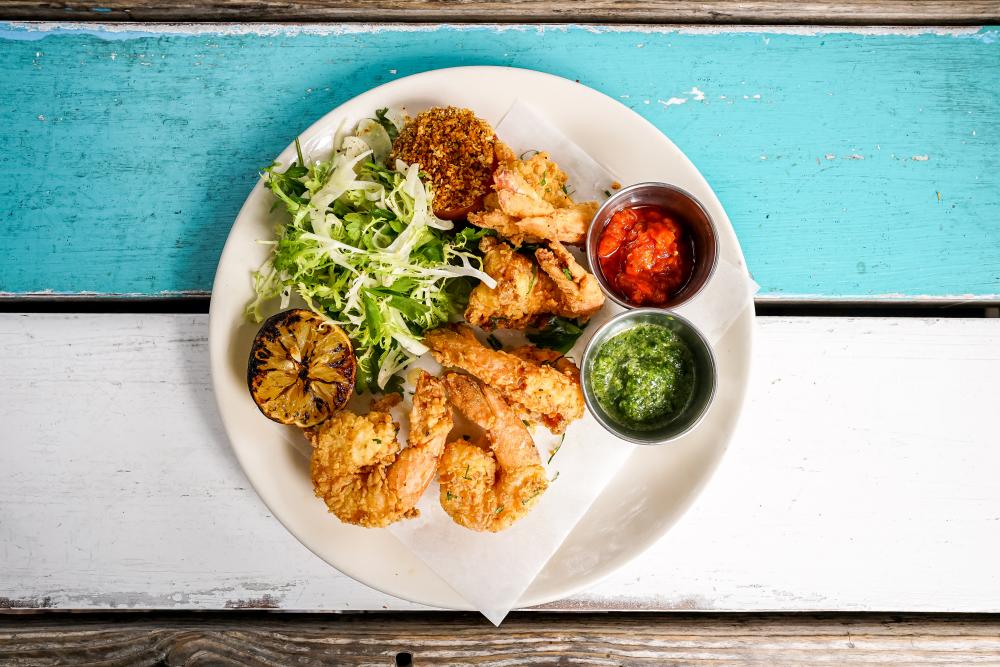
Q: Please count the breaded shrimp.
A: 5